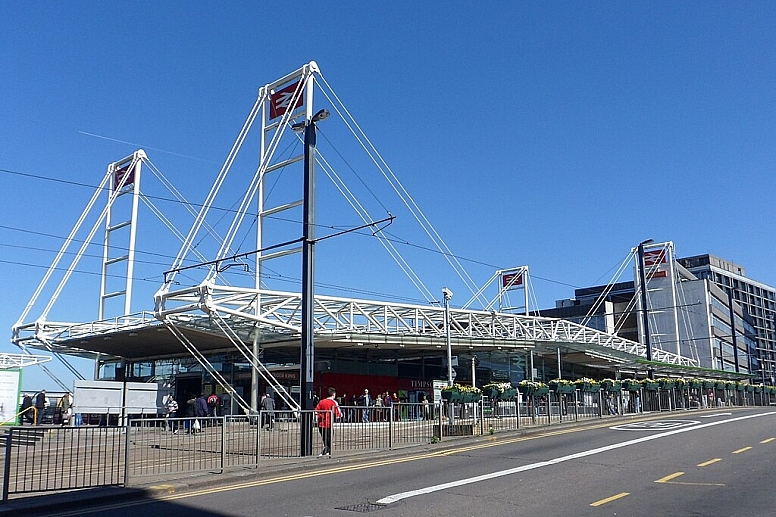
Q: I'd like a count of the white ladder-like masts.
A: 4